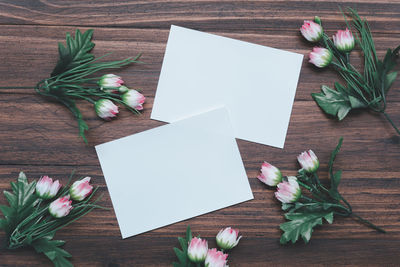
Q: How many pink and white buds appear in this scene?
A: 15